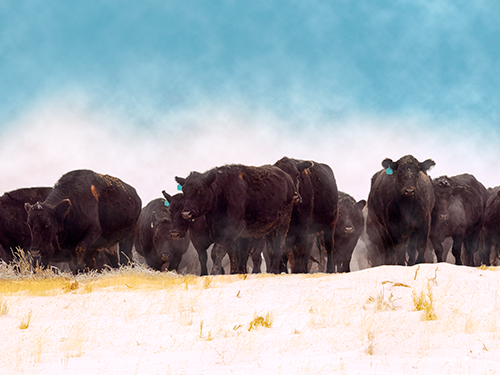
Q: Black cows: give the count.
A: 10